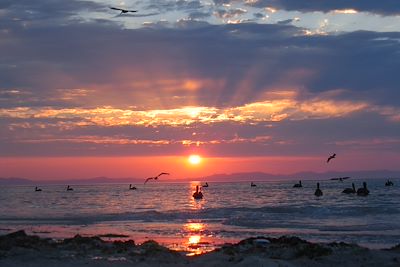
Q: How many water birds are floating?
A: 11